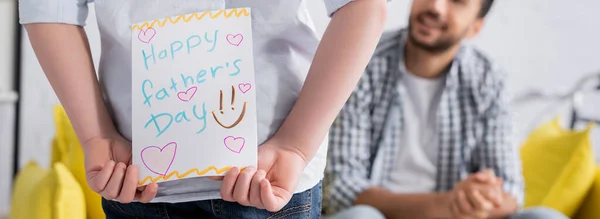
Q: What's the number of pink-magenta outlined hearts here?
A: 6